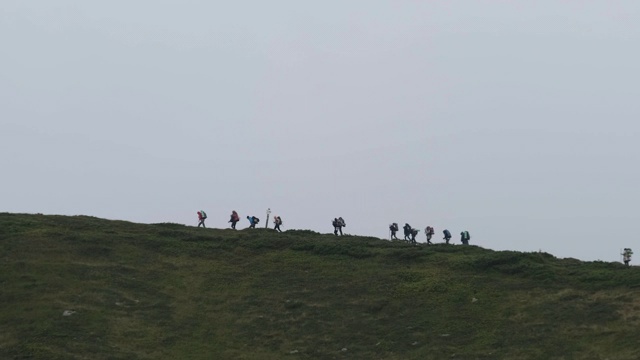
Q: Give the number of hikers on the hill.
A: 13